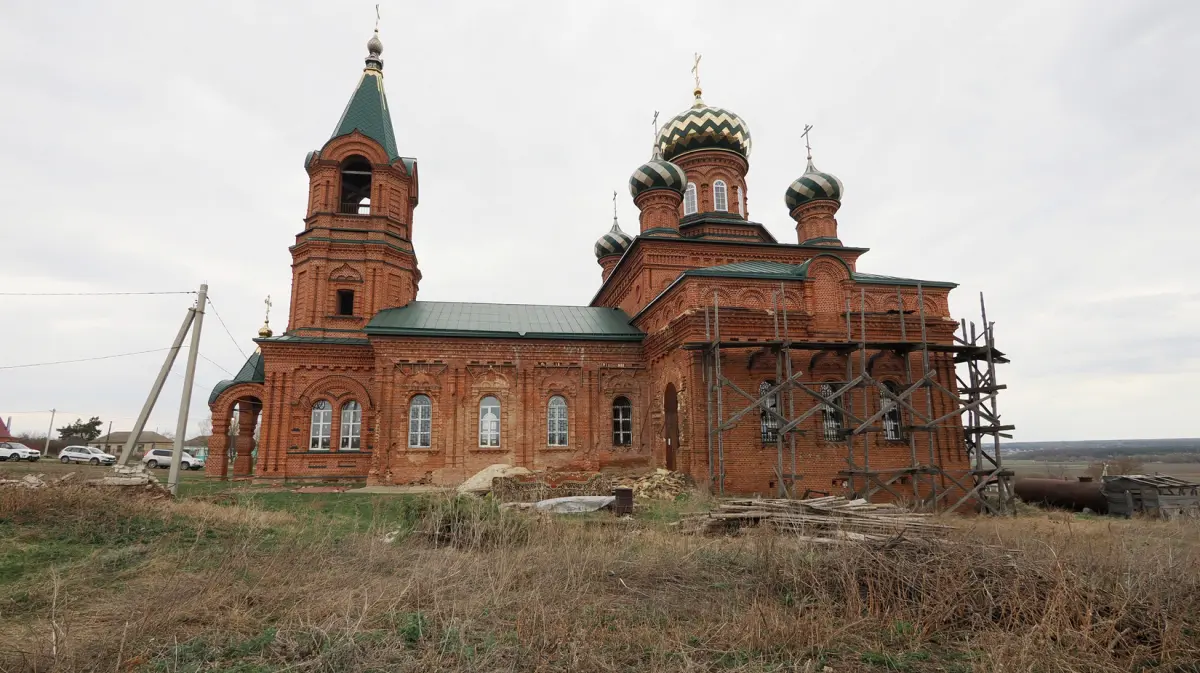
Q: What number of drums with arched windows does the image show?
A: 1